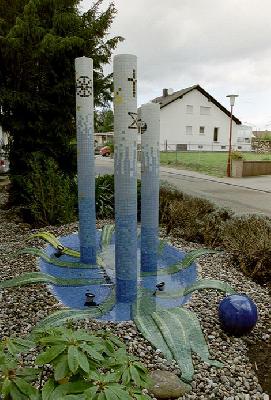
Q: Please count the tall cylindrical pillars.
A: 3